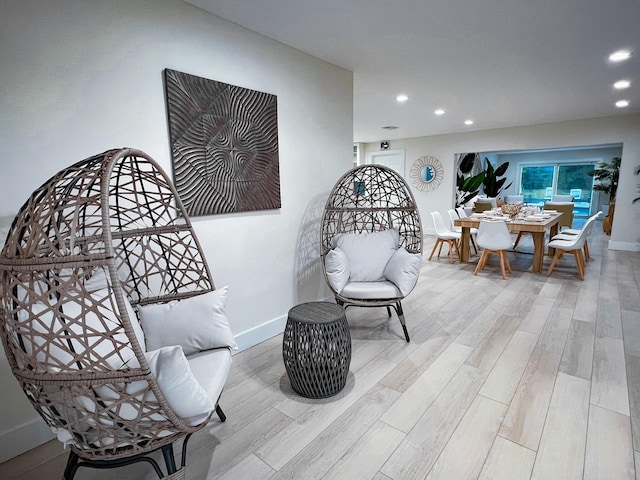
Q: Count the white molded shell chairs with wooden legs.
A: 7